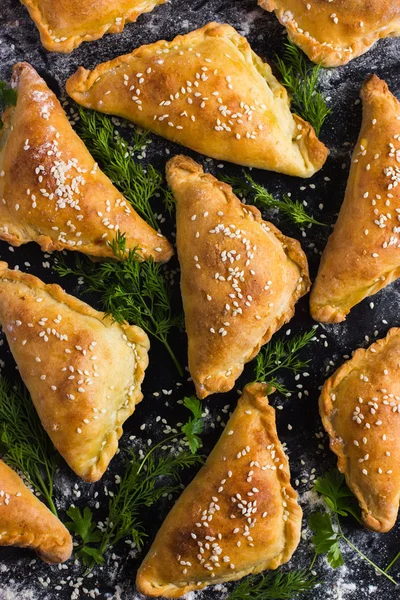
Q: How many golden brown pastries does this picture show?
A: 10